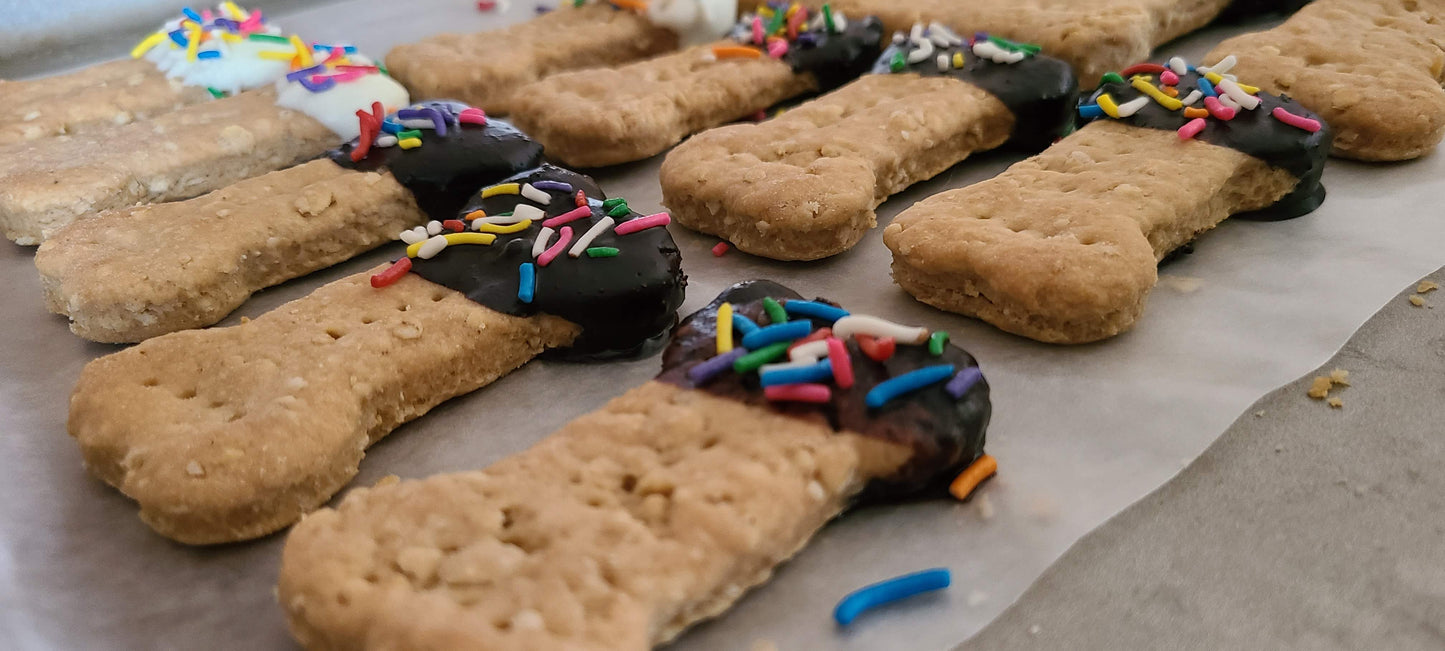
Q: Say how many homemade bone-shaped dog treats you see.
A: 11